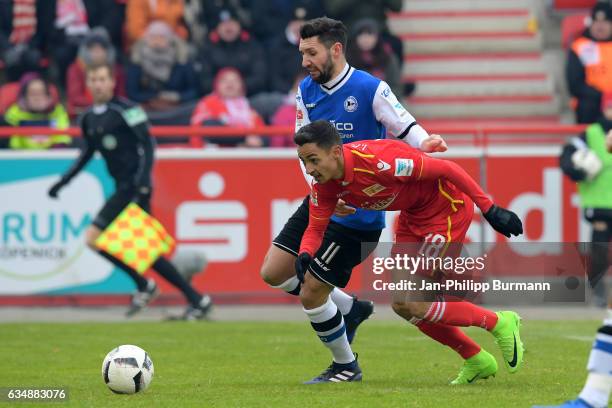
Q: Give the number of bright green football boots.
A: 2